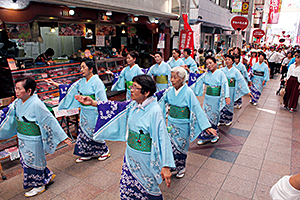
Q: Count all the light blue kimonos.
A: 12